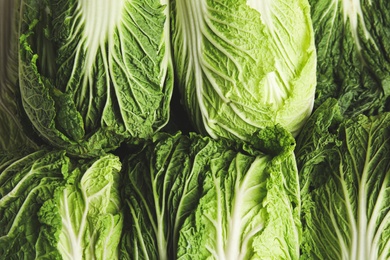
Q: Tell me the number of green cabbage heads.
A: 6